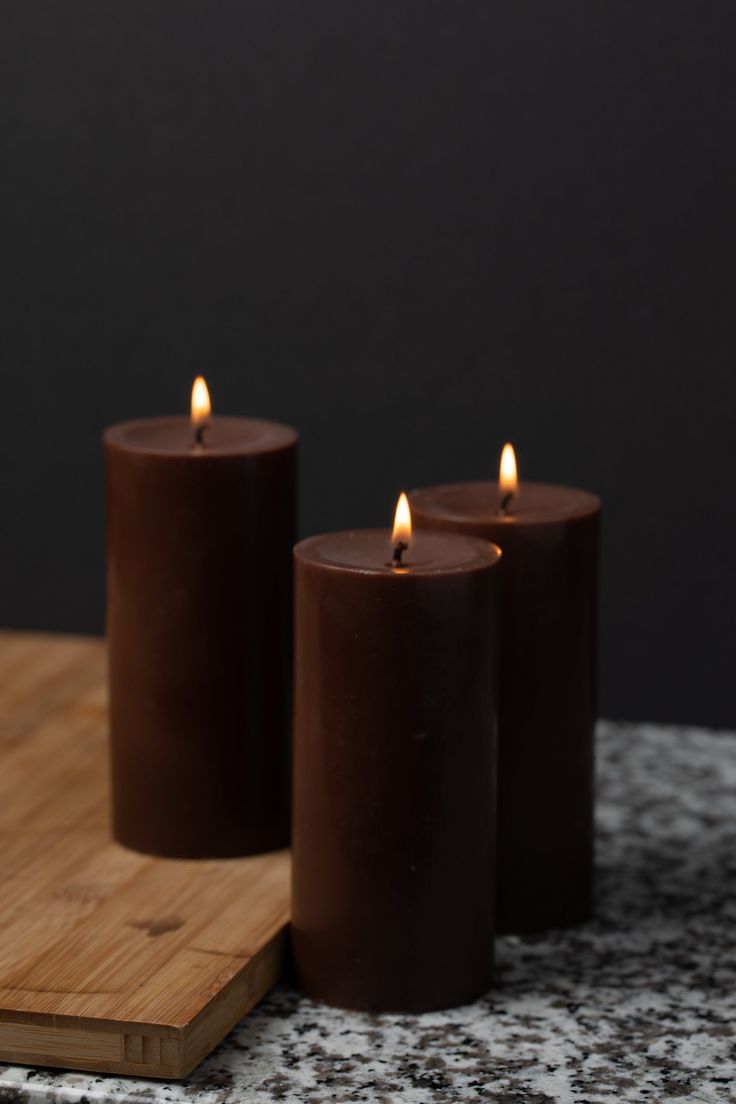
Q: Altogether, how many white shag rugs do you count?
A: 0